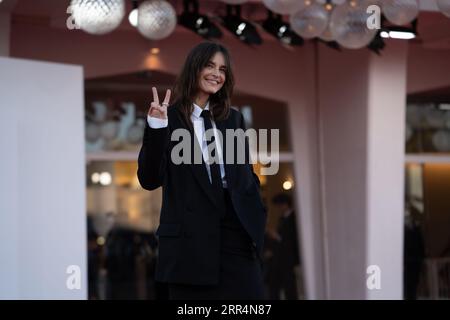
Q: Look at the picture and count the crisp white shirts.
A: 1